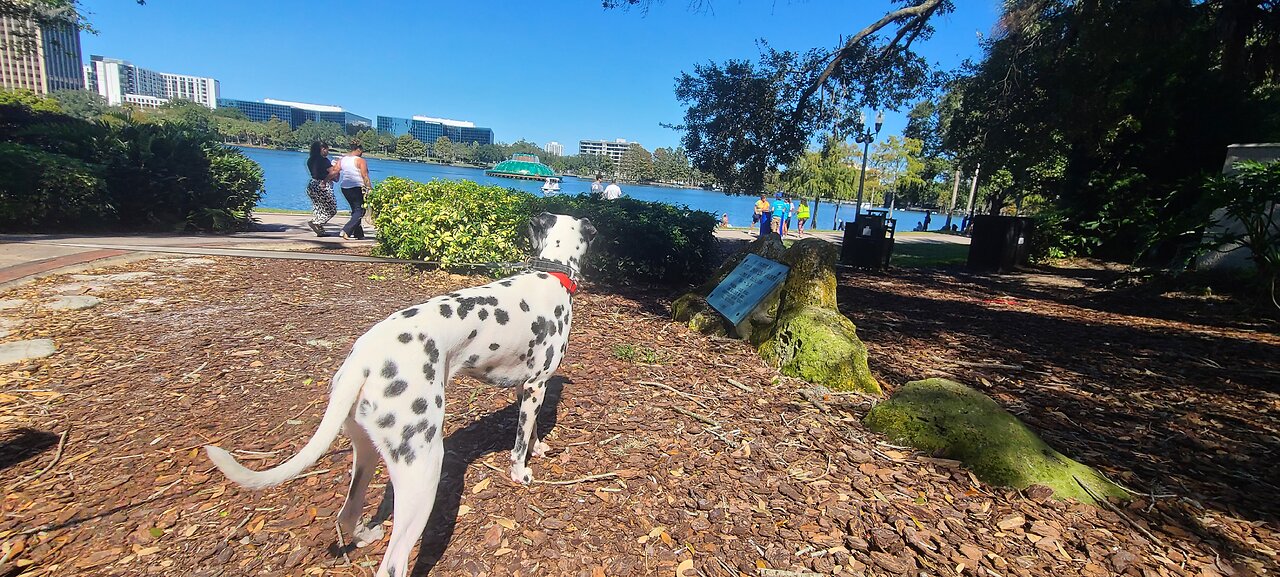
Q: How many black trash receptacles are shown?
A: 2